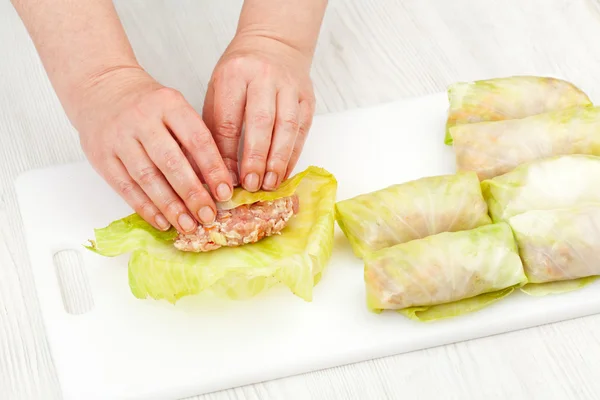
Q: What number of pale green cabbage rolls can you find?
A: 6